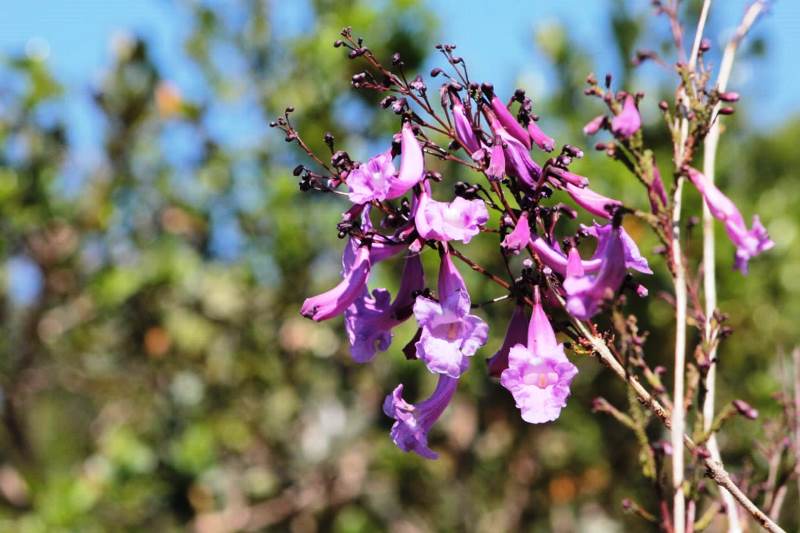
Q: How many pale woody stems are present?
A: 3